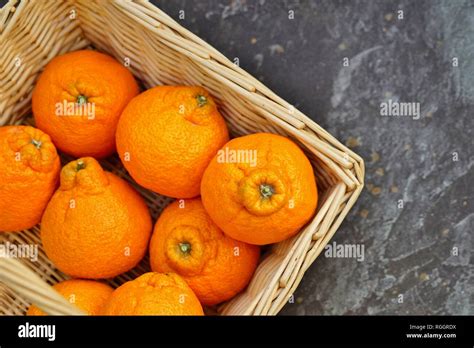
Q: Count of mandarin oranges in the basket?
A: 8